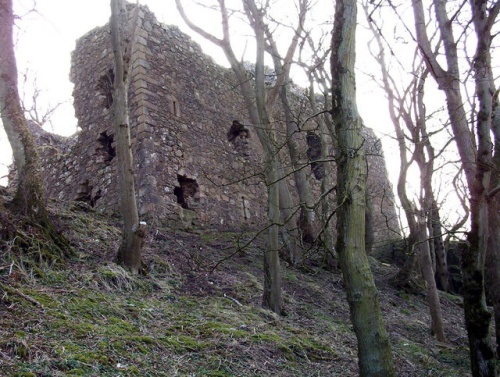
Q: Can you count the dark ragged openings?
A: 6